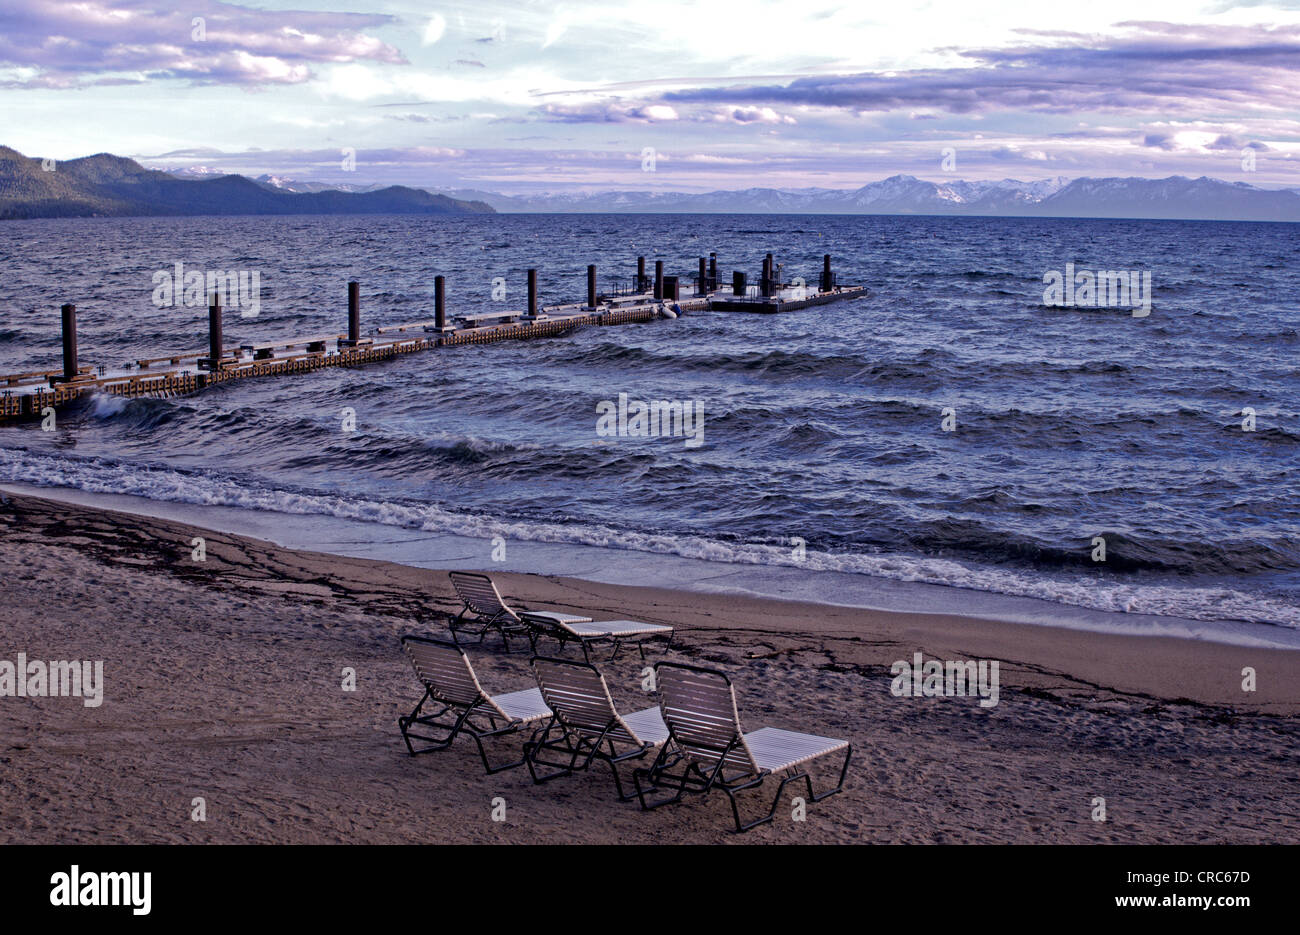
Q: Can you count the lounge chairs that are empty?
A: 5